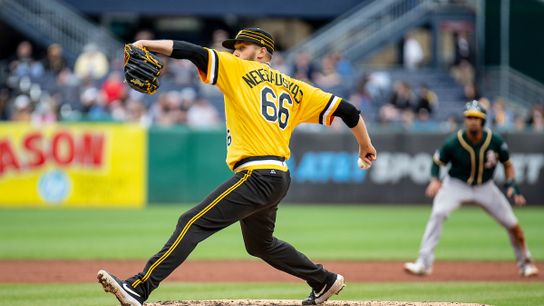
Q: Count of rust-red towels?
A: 0